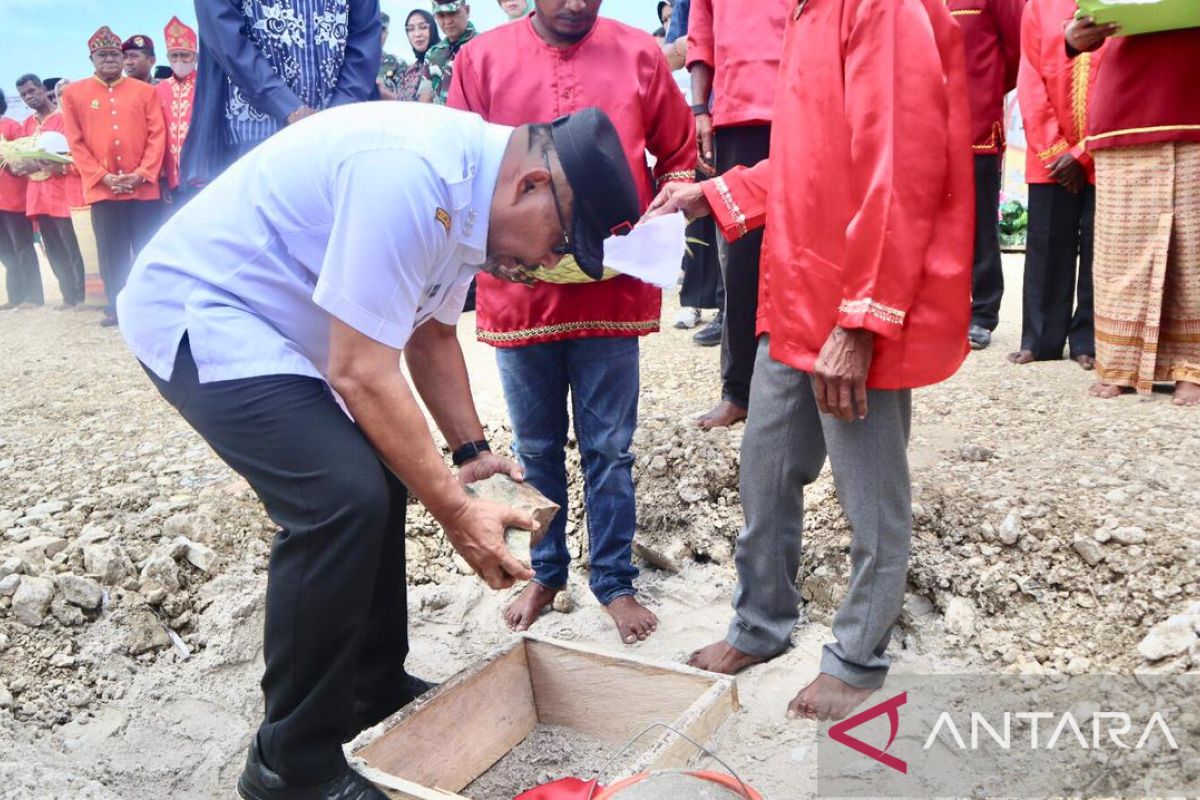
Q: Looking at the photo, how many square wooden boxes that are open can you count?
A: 1